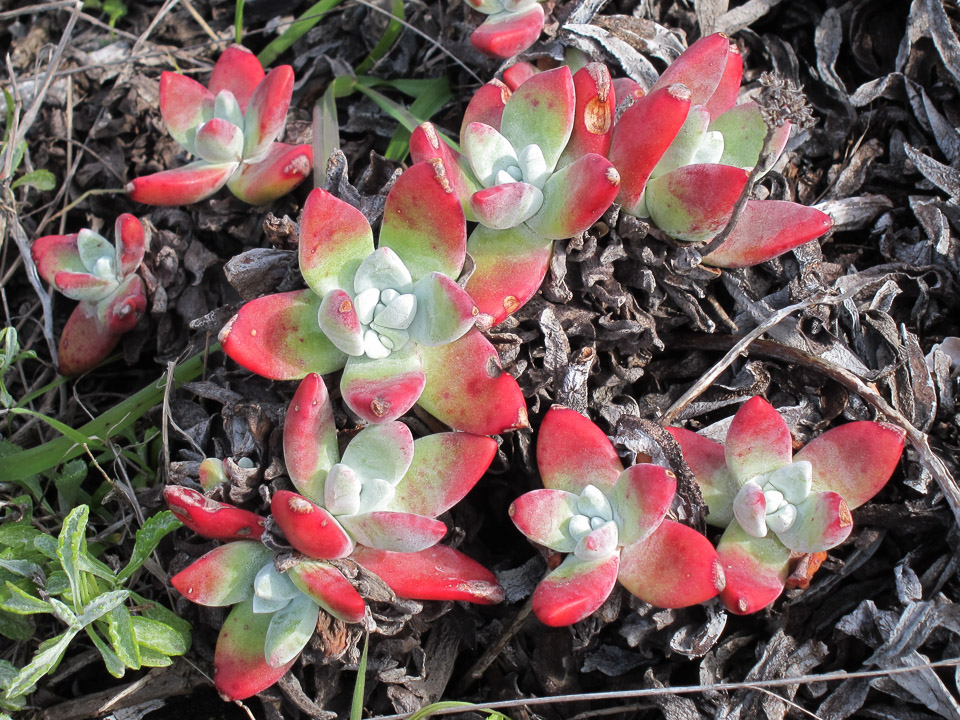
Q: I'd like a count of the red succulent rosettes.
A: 10